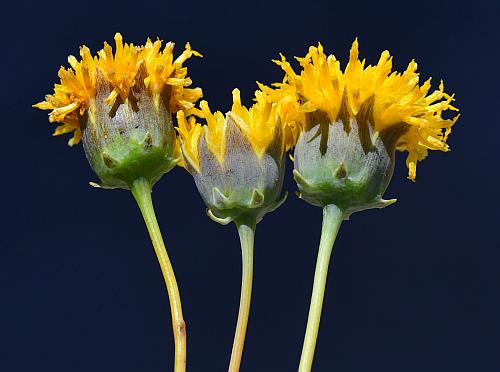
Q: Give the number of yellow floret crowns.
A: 3